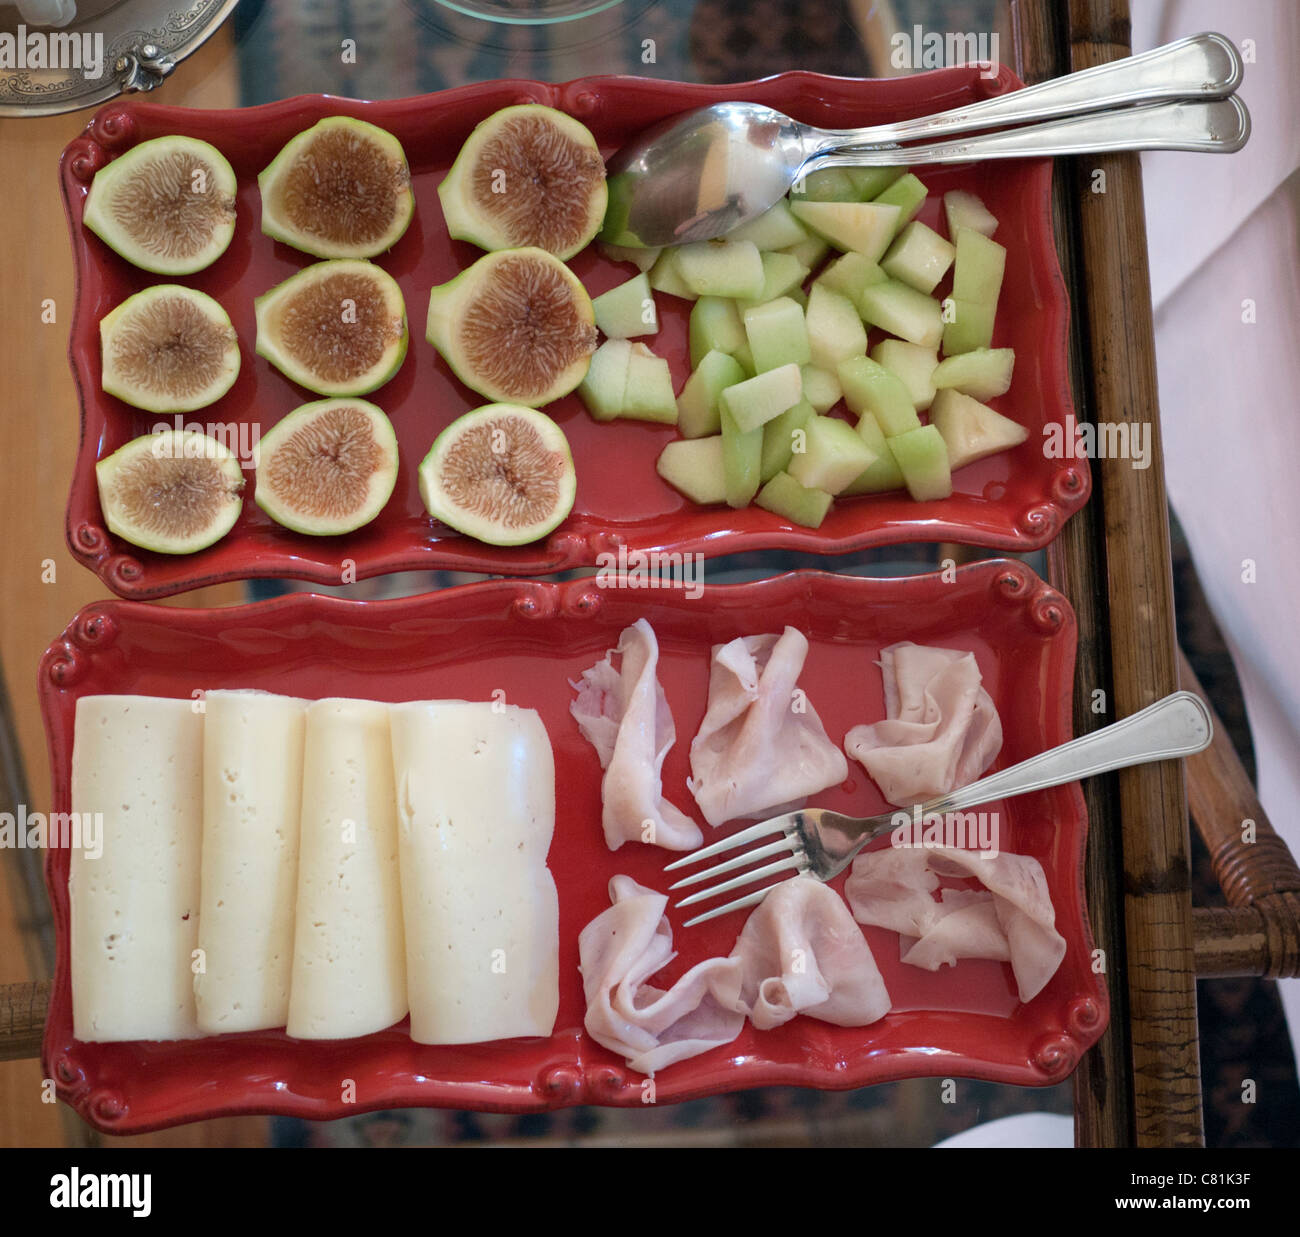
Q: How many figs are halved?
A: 9